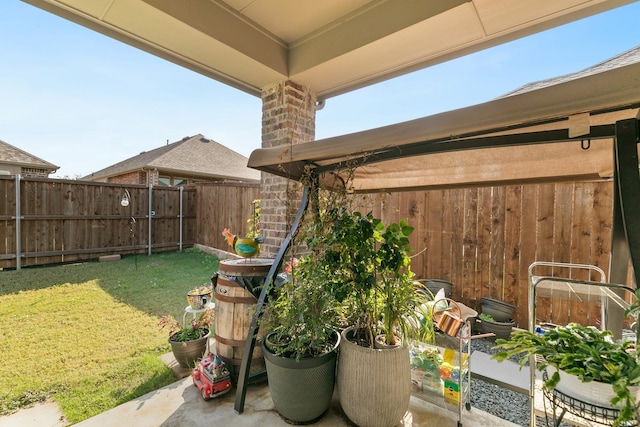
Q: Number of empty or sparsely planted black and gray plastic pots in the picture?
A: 3